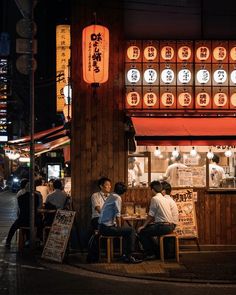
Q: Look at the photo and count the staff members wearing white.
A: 3